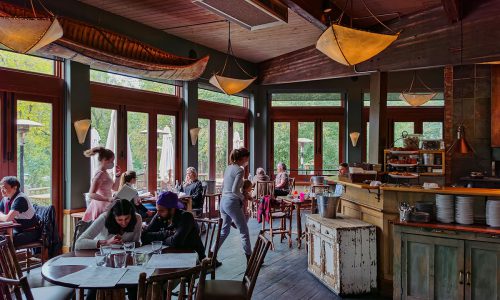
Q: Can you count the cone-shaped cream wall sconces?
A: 3